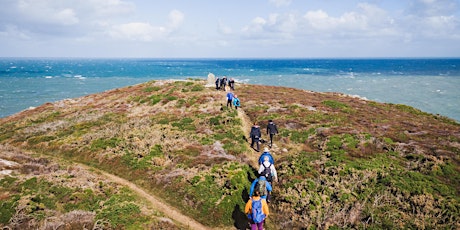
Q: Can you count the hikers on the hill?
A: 13